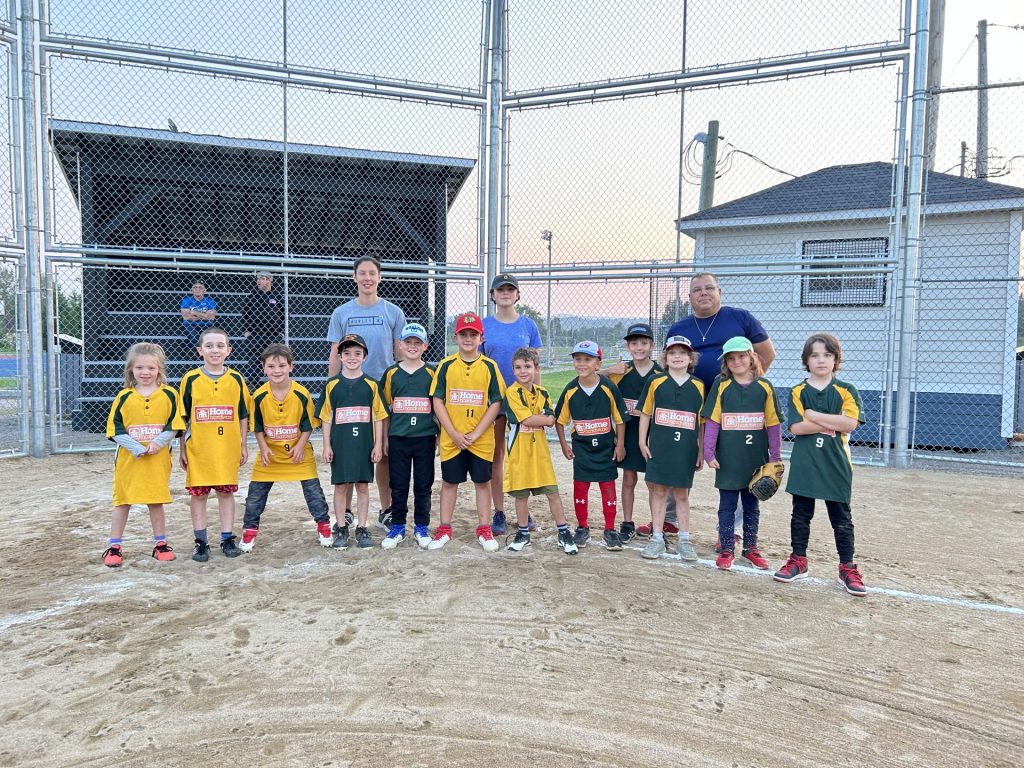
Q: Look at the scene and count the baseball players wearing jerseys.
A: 12